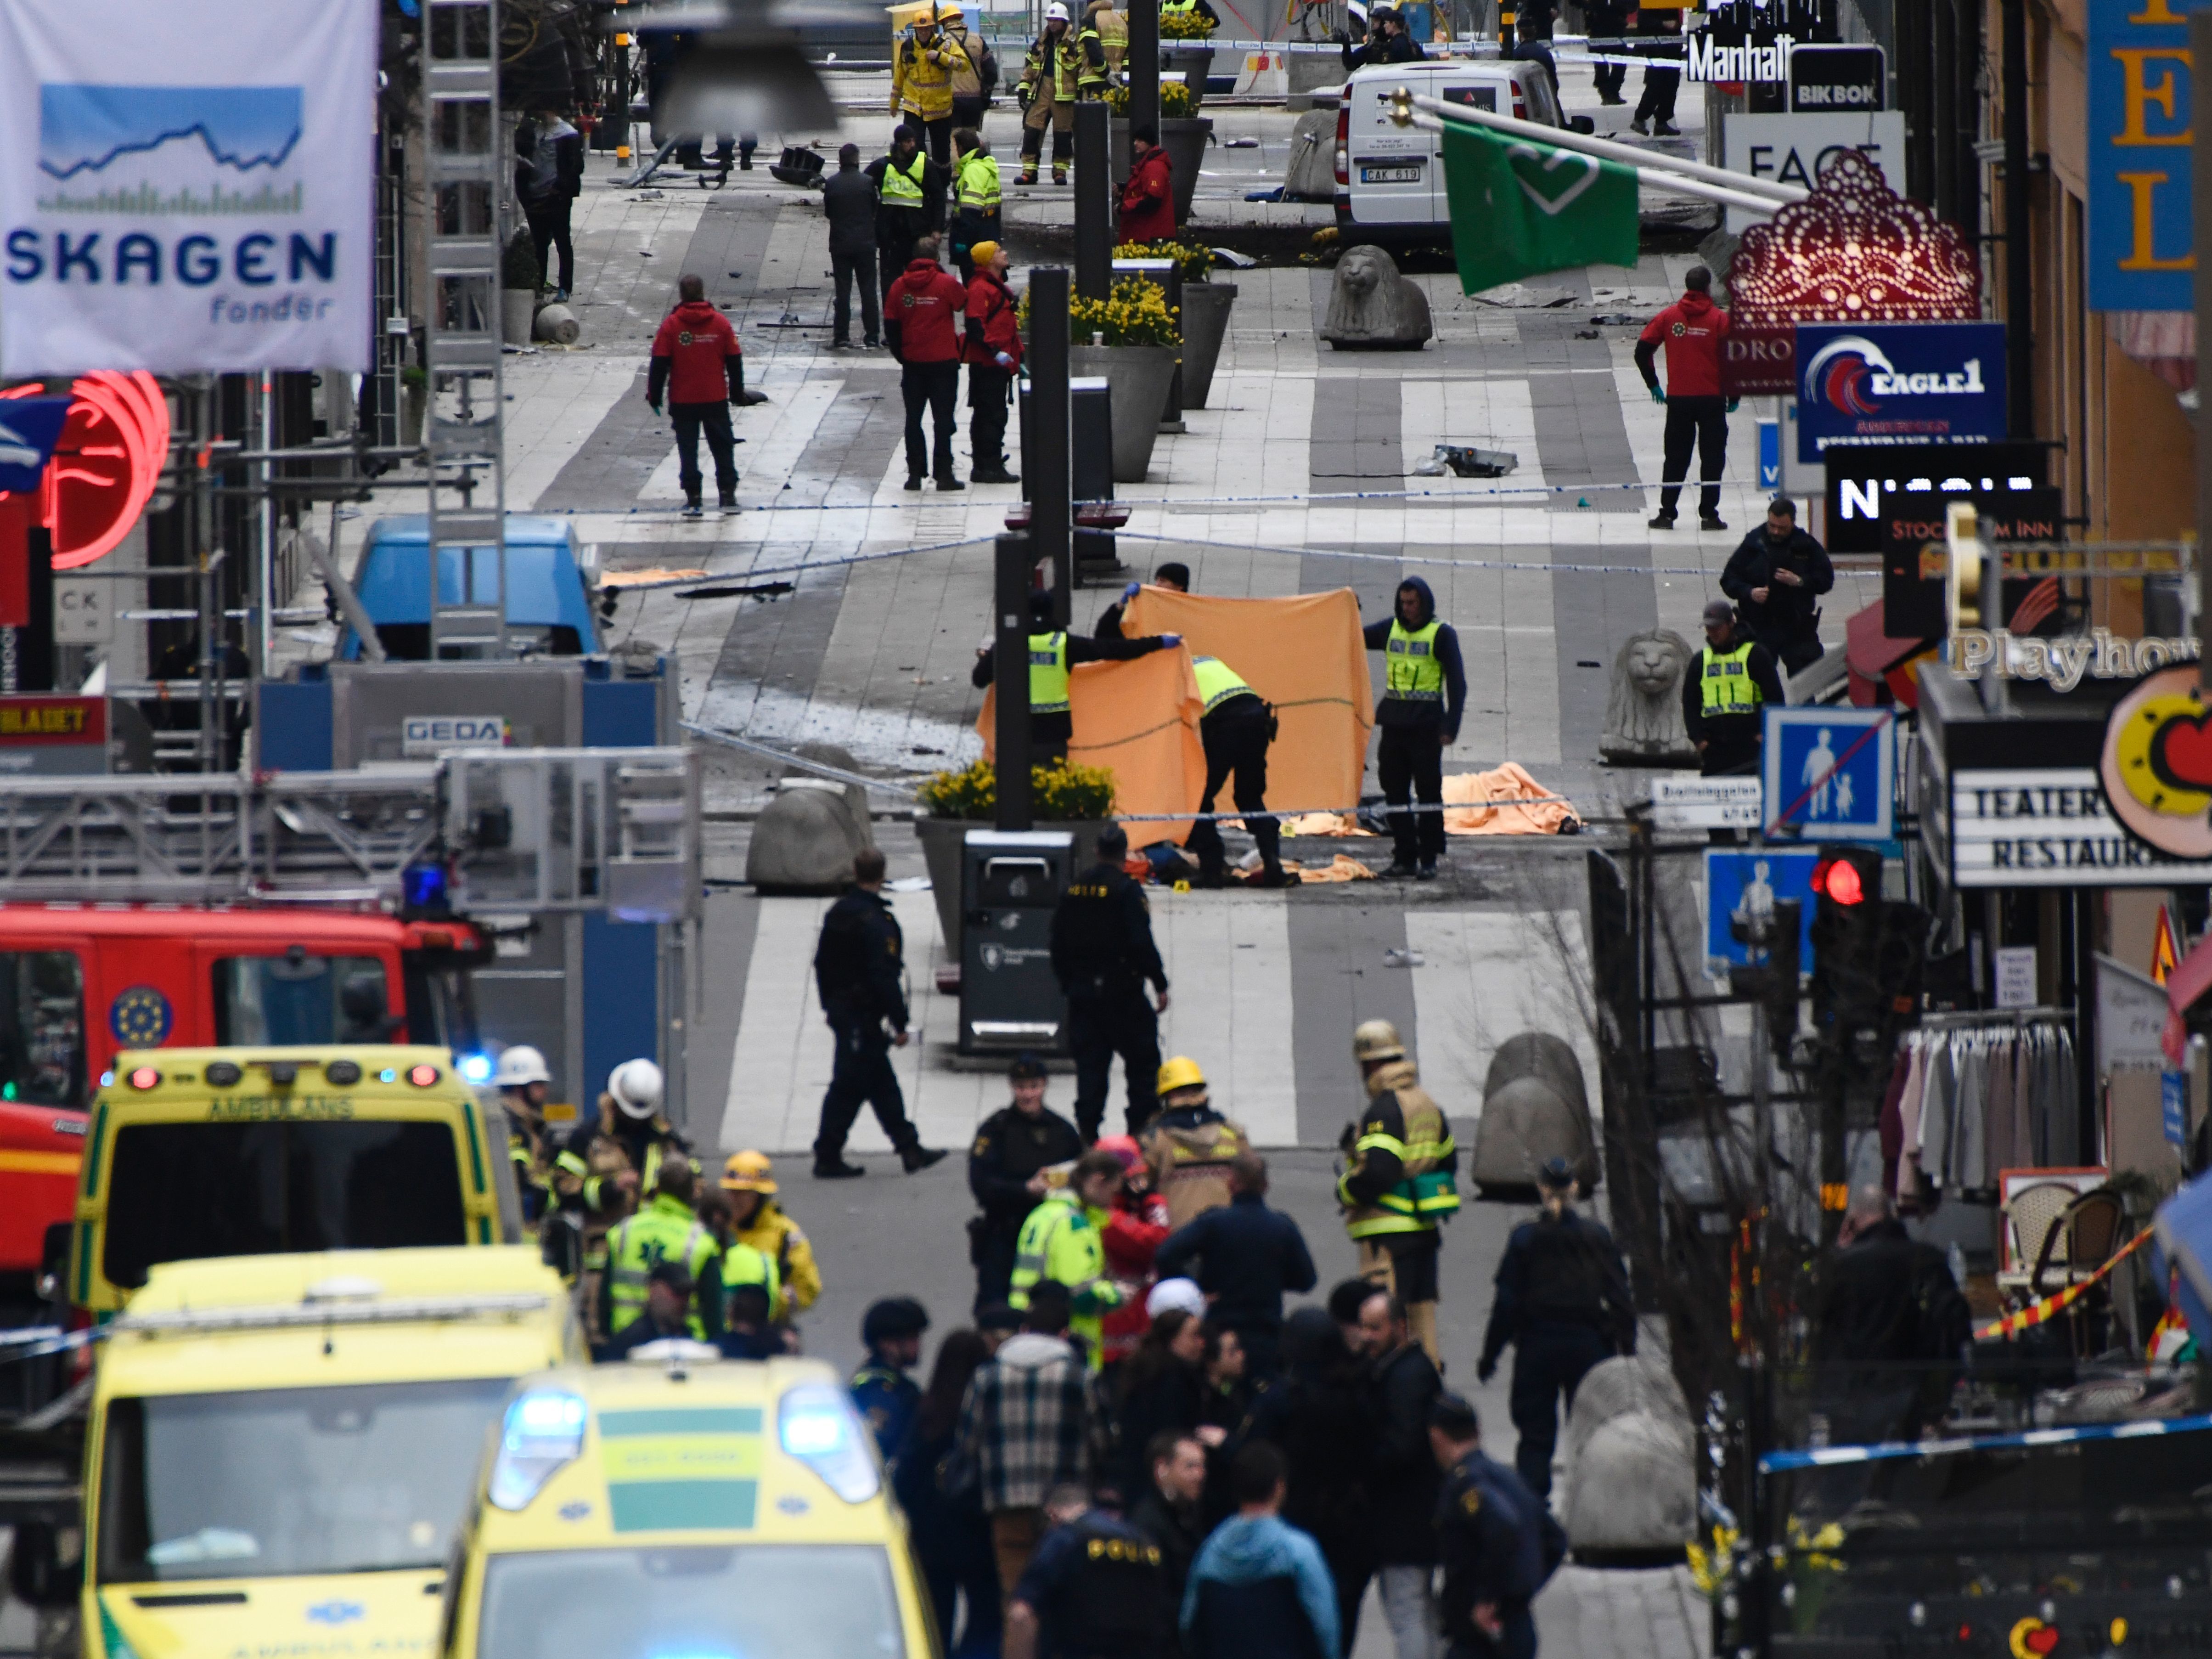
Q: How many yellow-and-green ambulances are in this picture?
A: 3